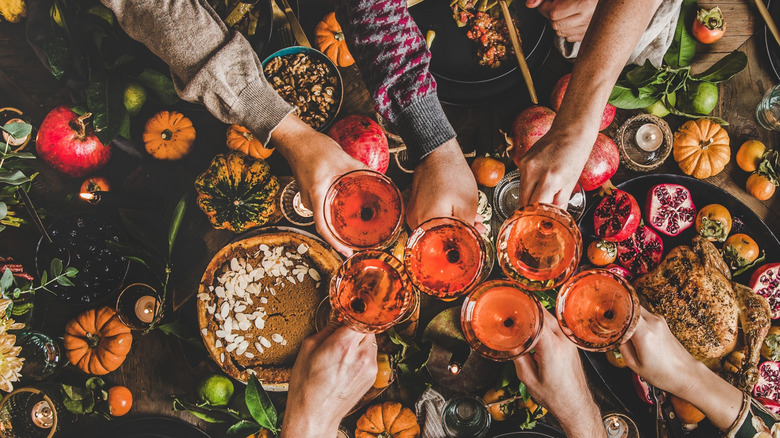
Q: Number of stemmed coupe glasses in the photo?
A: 6